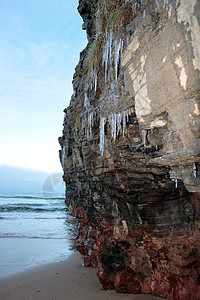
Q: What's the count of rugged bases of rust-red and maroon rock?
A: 1